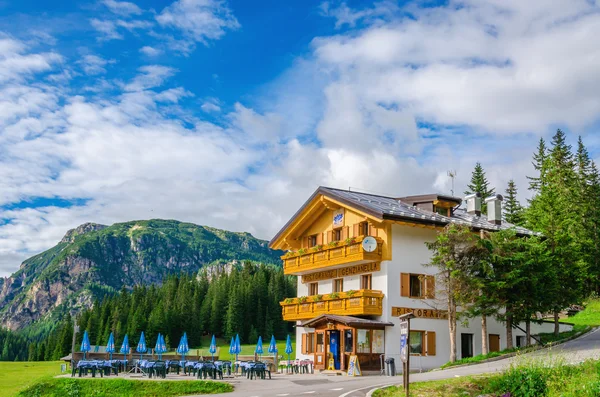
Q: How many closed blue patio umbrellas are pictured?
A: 14